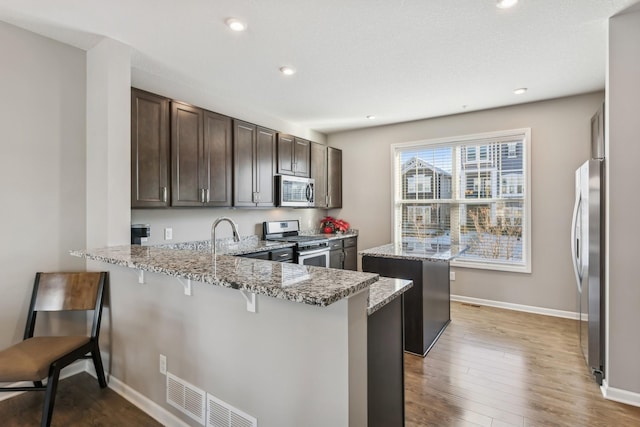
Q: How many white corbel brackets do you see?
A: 3